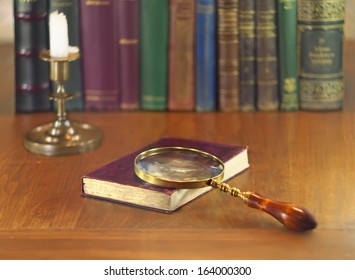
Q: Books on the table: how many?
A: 13